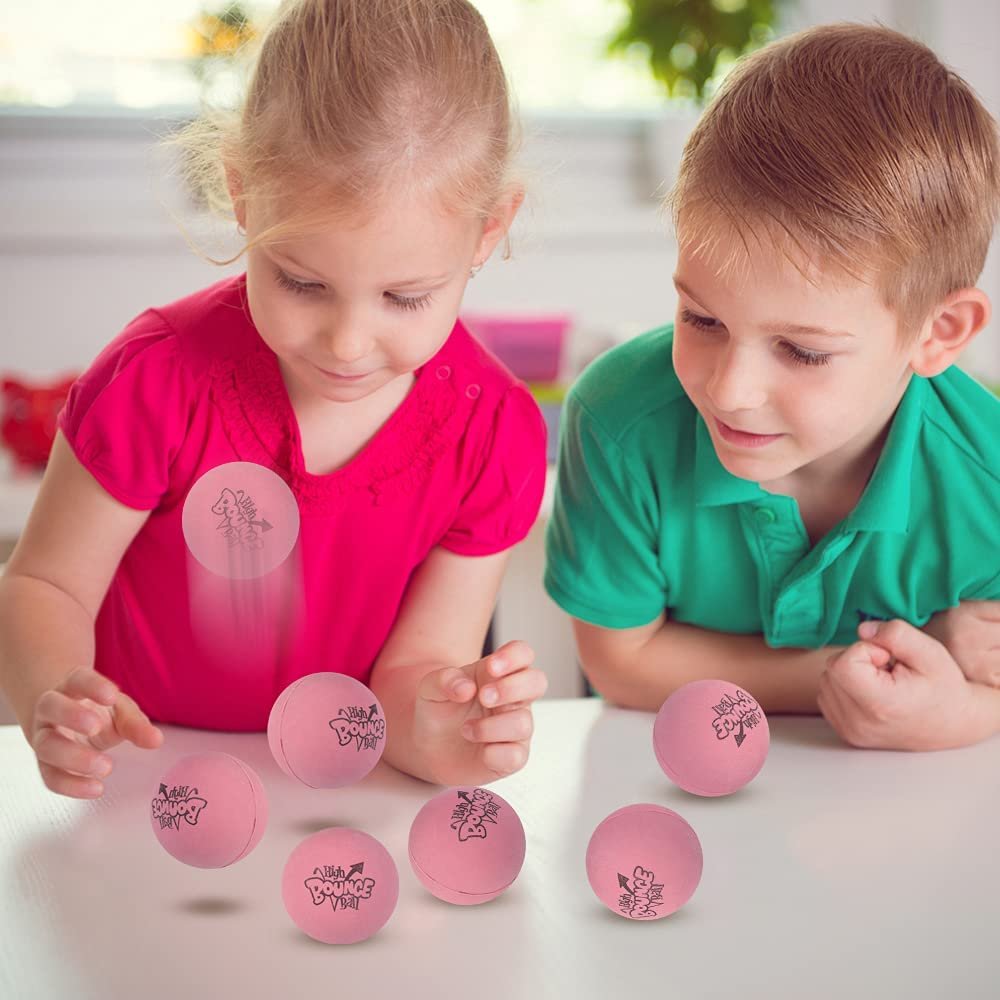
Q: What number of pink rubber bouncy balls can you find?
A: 7